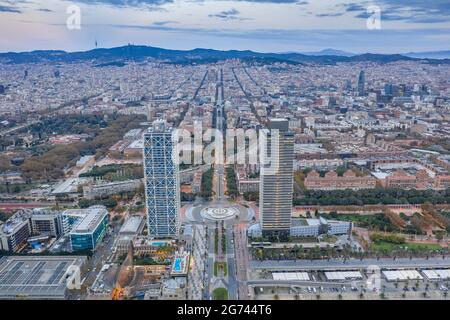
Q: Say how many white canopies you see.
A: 4